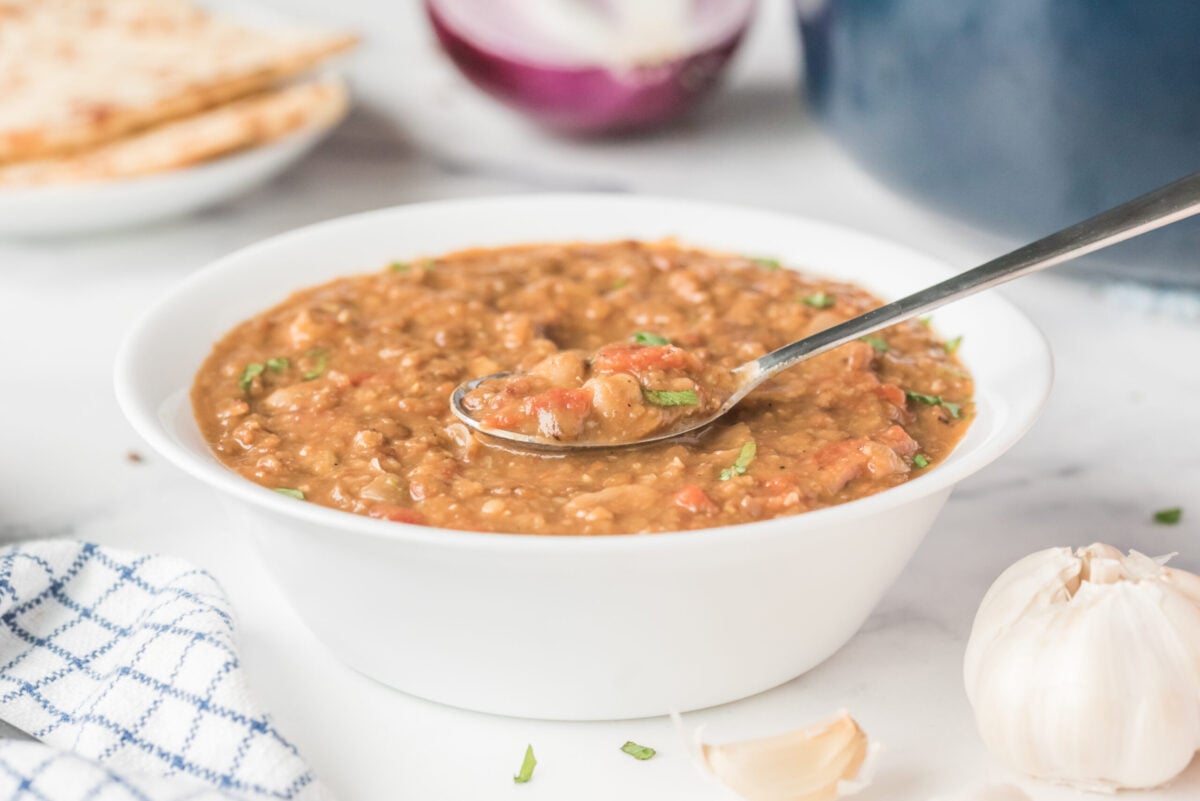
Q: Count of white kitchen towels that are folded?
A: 1